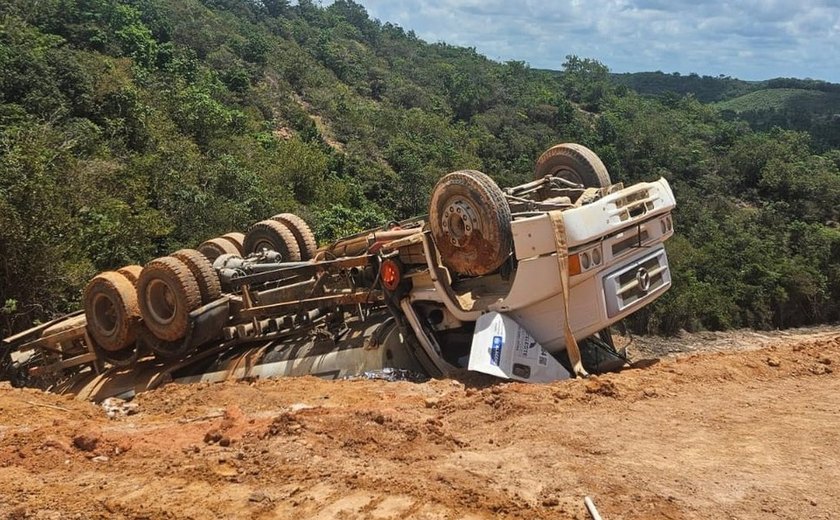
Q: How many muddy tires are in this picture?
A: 10